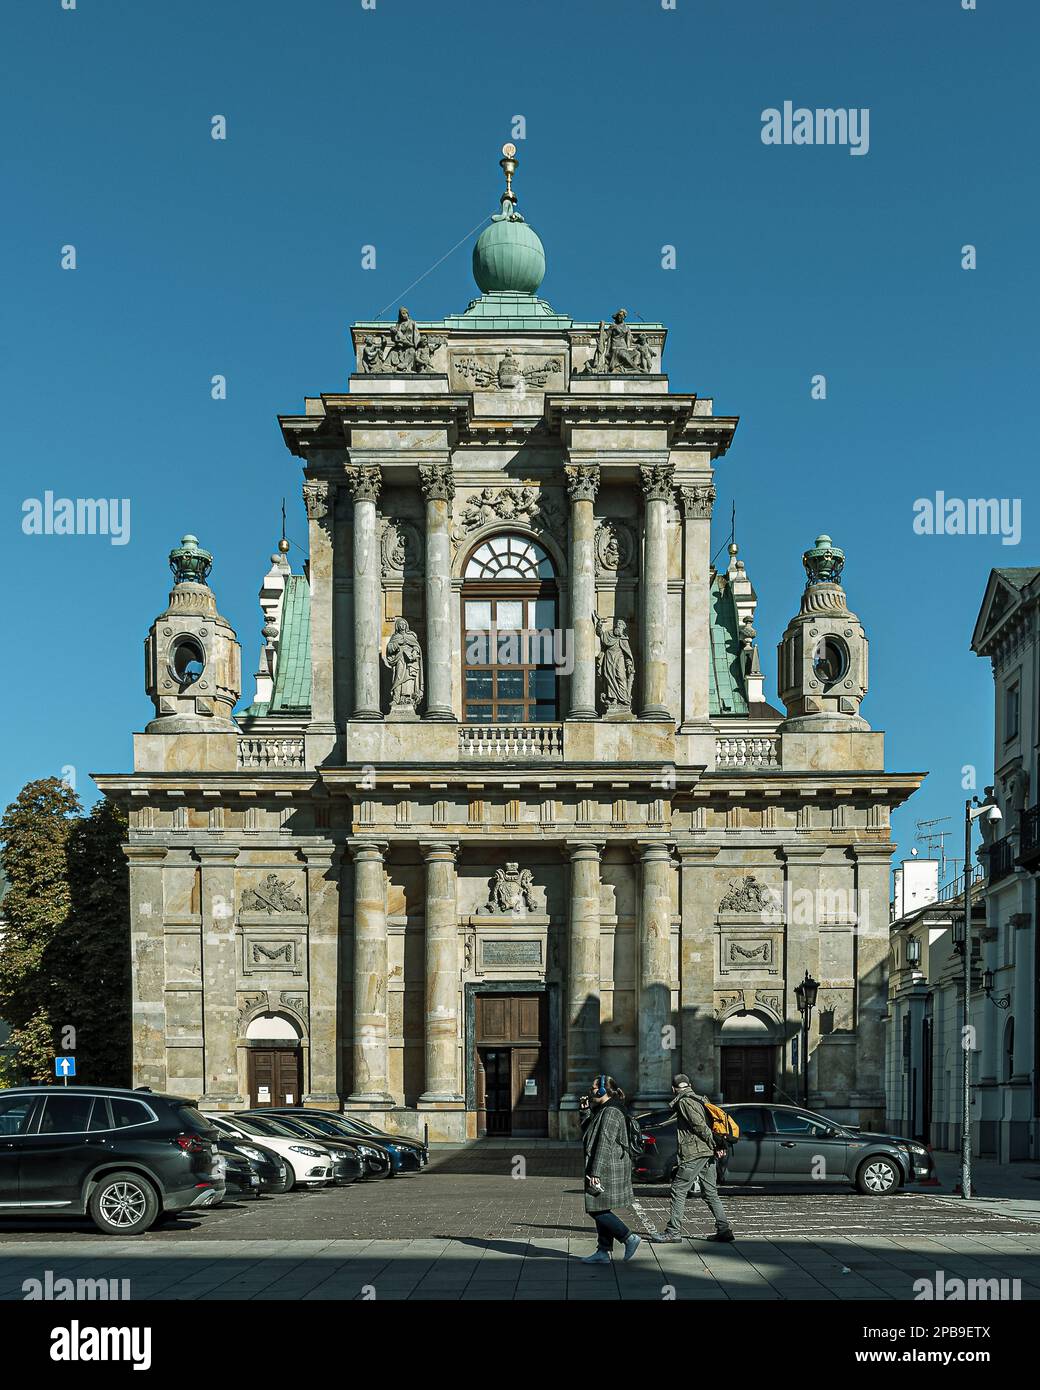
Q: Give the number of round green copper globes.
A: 1